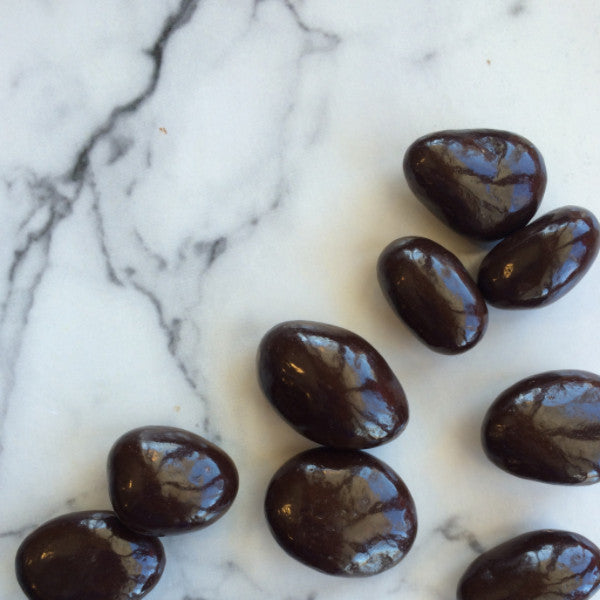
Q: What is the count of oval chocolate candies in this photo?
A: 9